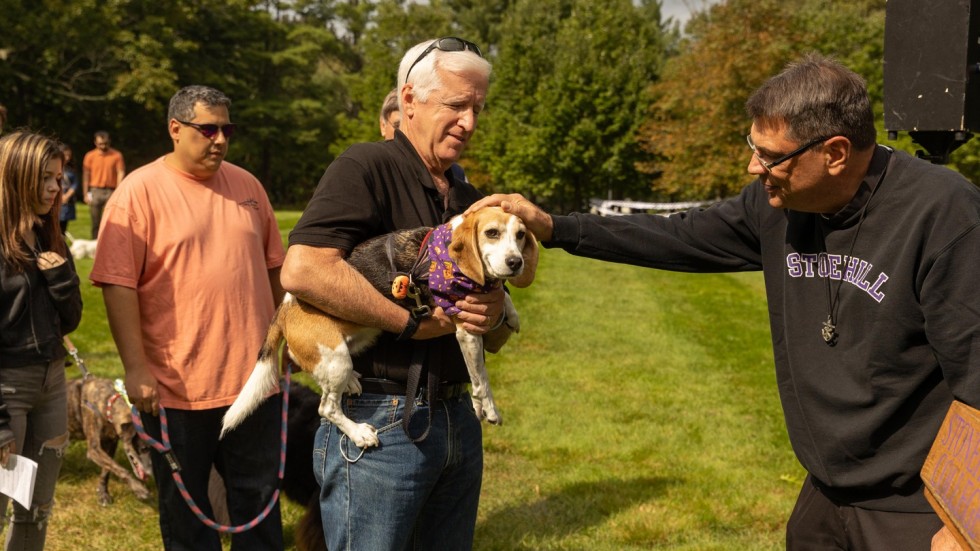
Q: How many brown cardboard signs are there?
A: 1